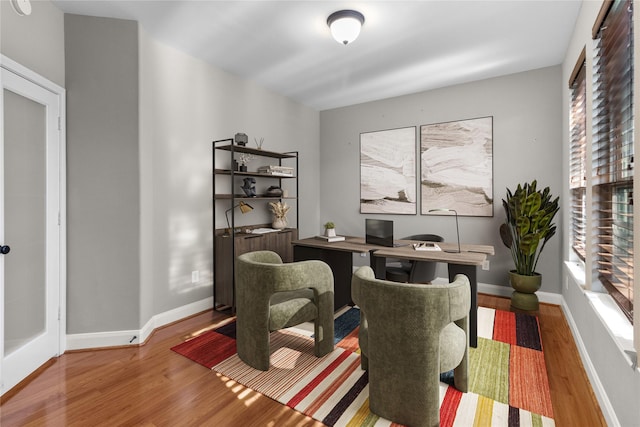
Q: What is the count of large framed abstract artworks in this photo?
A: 2